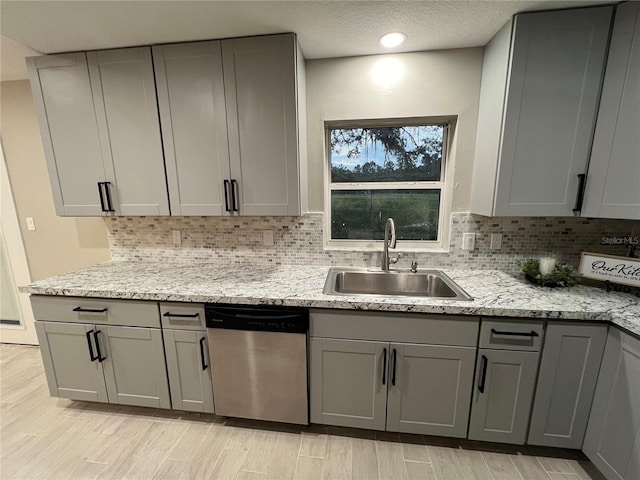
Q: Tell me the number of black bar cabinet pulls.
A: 14